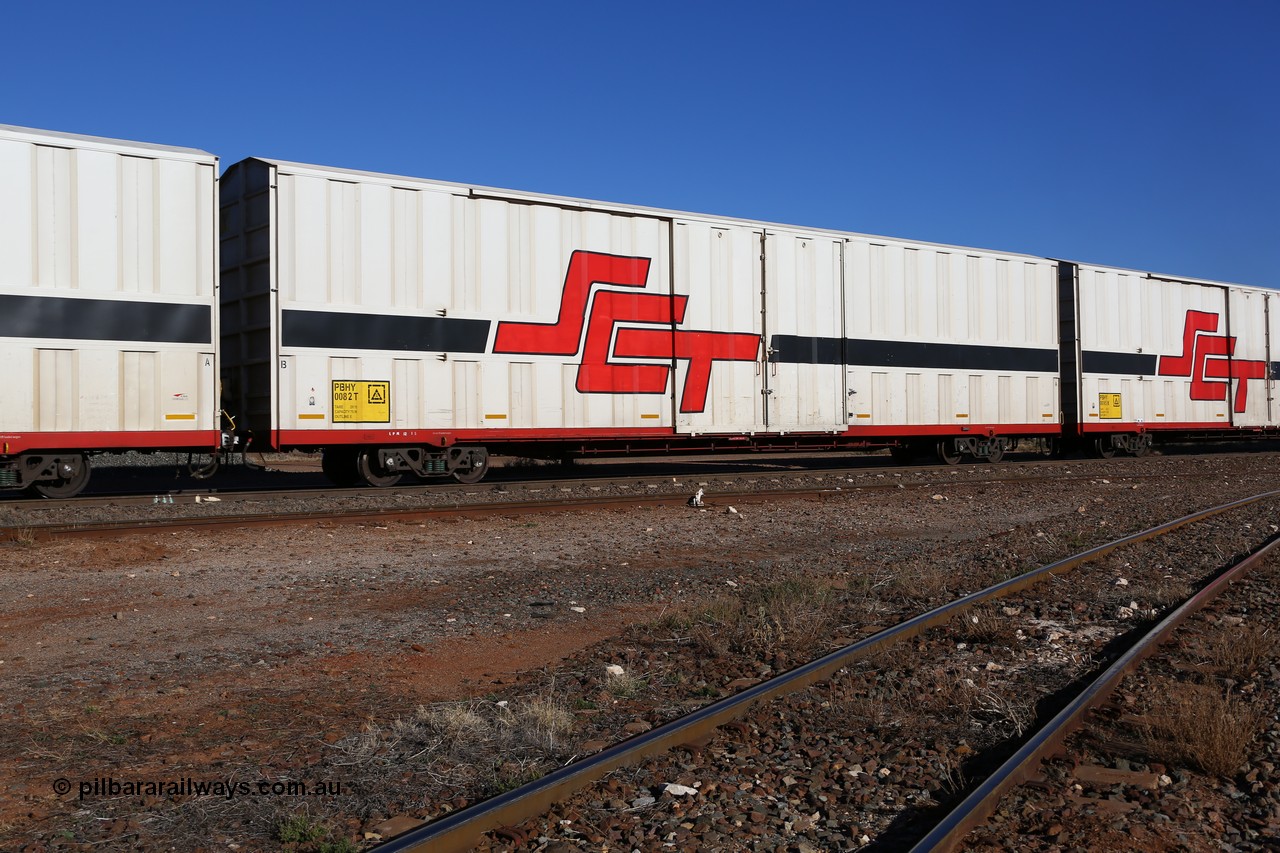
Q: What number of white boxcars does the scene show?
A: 3